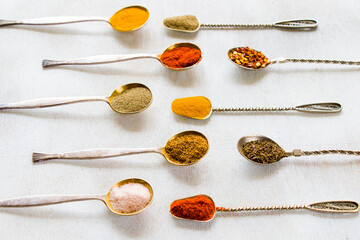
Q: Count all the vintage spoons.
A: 10